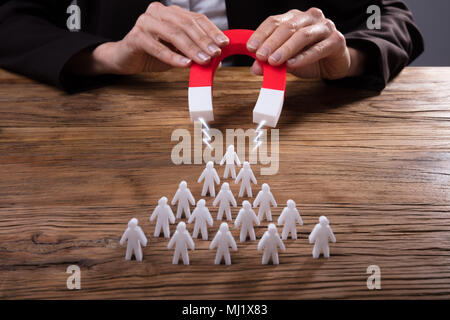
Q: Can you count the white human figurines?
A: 15